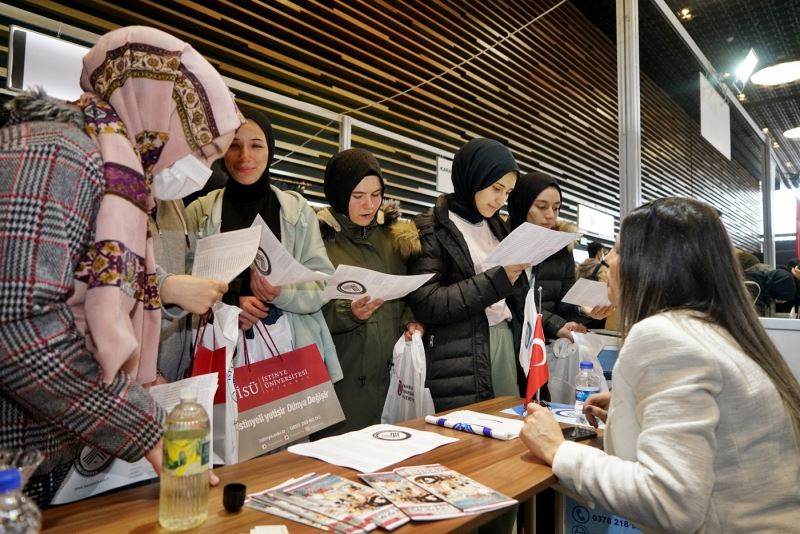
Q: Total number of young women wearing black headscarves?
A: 4